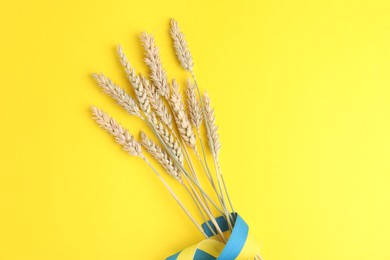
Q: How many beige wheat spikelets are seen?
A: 11